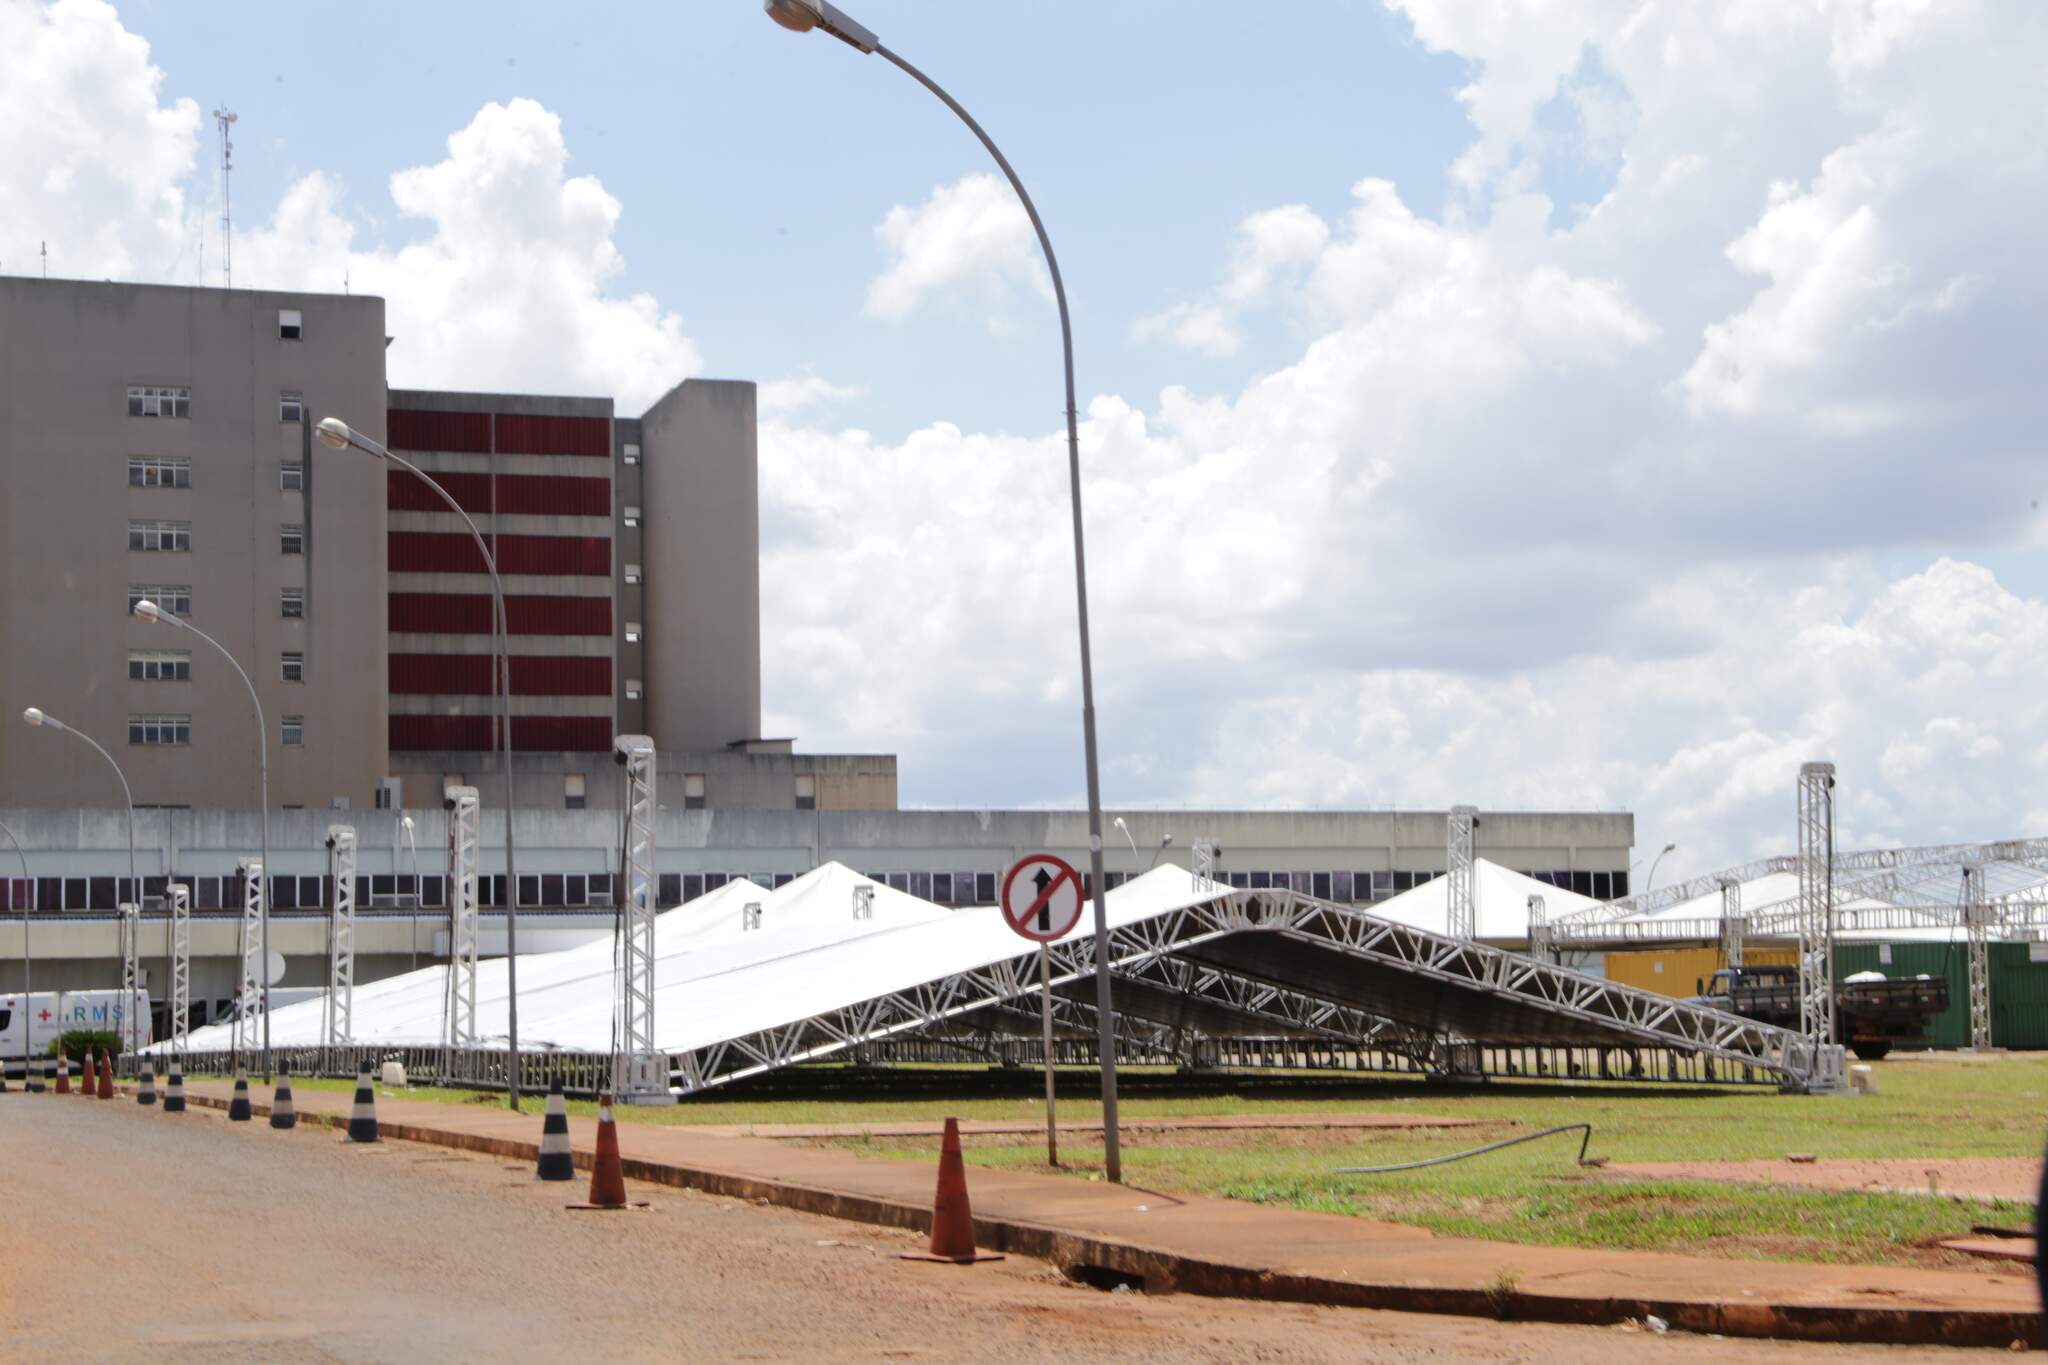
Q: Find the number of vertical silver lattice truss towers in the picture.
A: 14